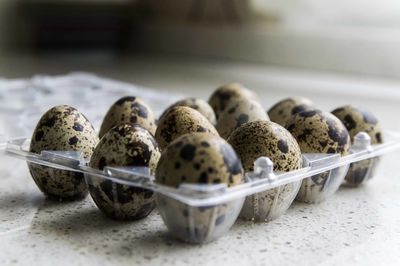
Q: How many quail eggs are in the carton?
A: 12